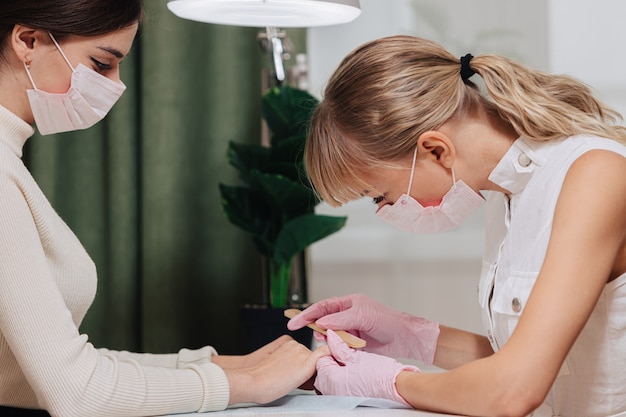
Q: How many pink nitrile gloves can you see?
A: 2